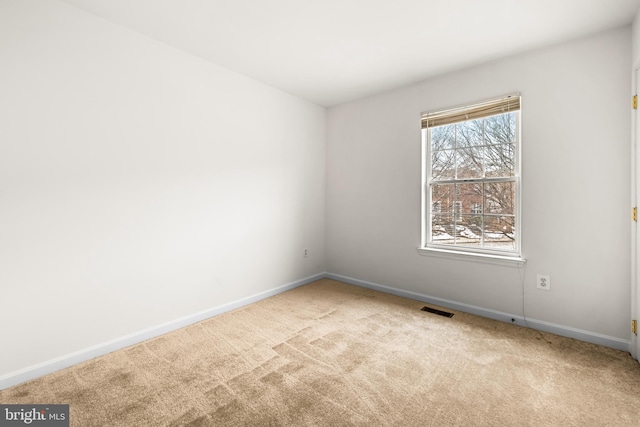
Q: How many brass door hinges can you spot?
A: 3